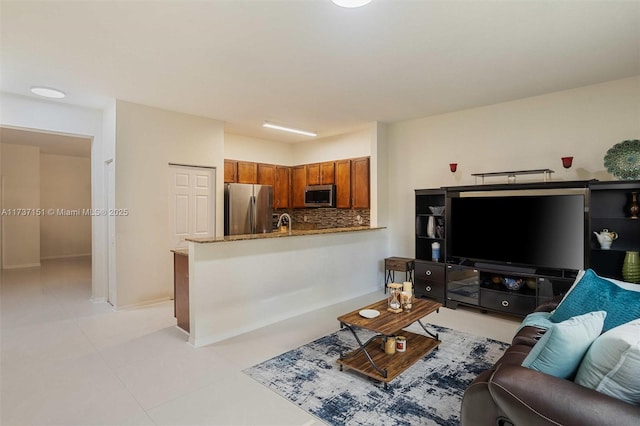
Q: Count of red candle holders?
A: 2